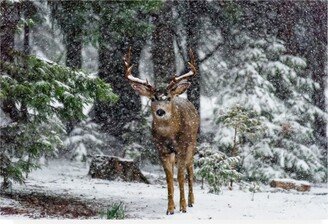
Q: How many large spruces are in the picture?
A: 2